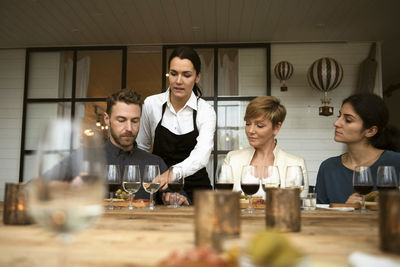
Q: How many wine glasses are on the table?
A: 11